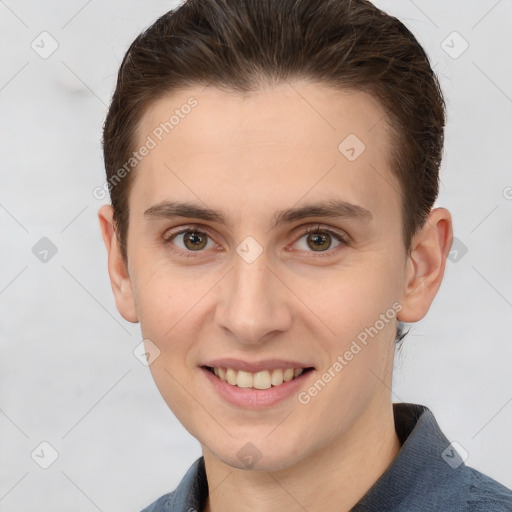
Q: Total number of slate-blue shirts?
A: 1